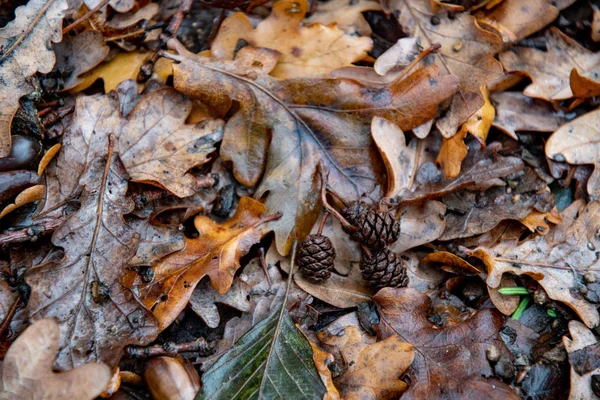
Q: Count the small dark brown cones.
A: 3